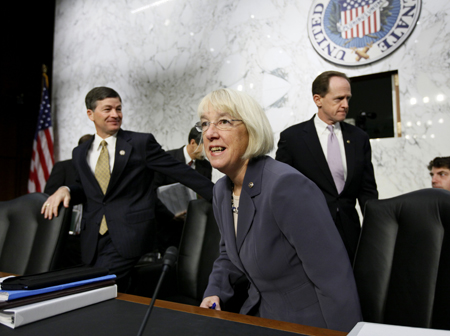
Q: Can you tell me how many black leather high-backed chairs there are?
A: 3